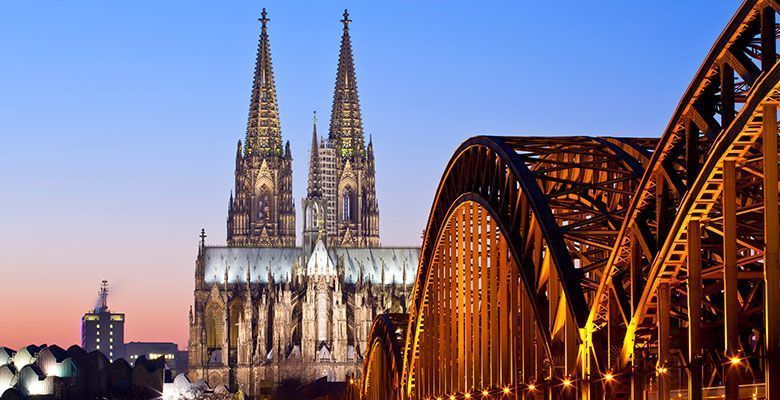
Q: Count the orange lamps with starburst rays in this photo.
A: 11